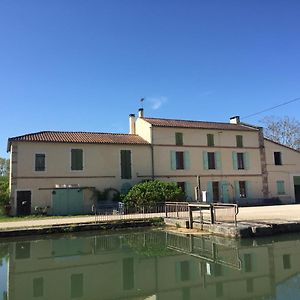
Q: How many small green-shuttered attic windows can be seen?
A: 3